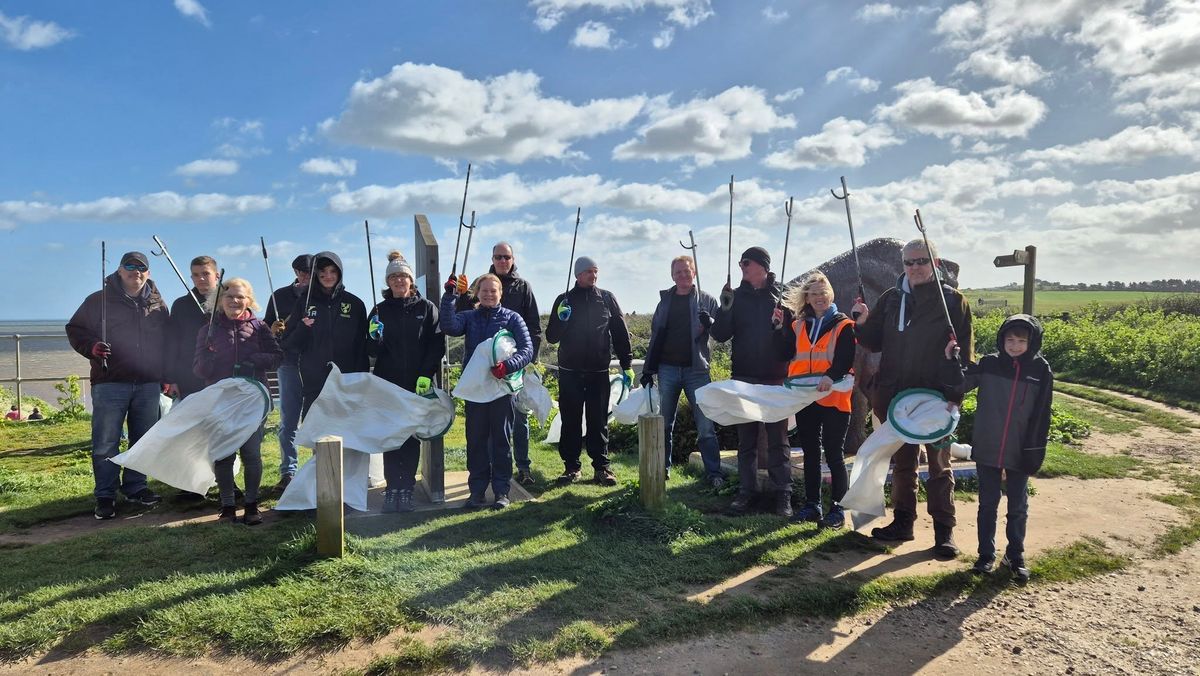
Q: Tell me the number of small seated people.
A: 2